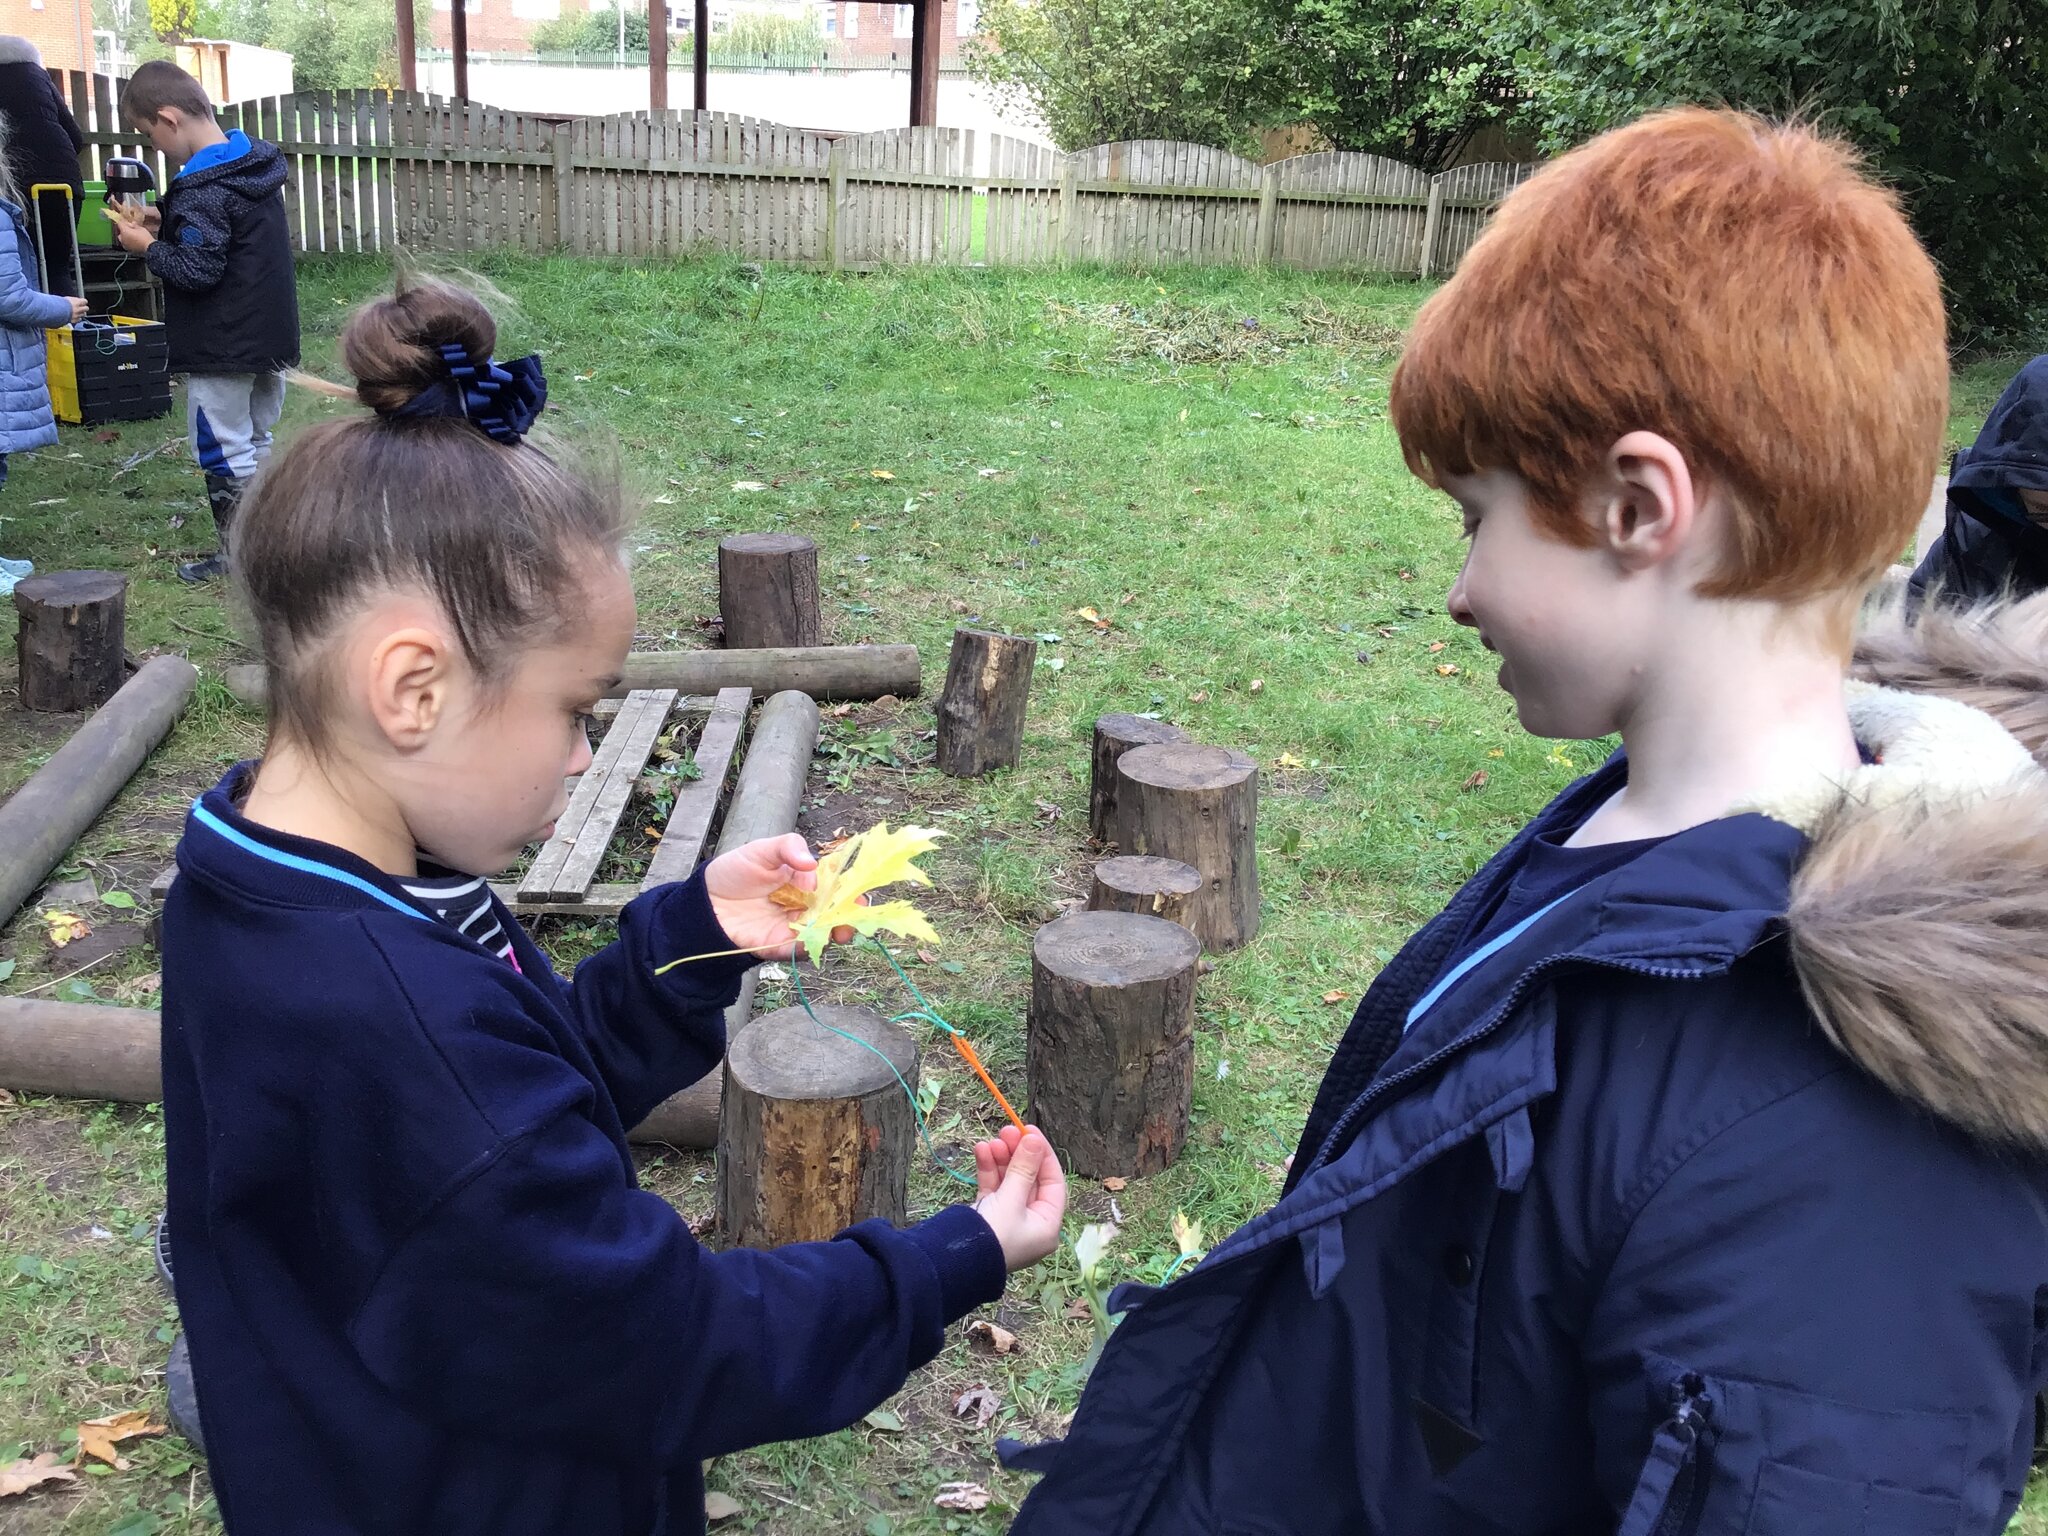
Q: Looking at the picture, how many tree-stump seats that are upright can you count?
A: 8